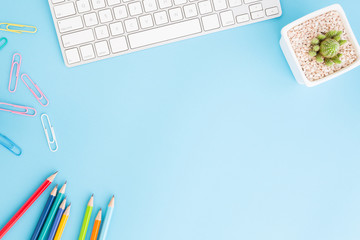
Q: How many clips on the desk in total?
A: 7